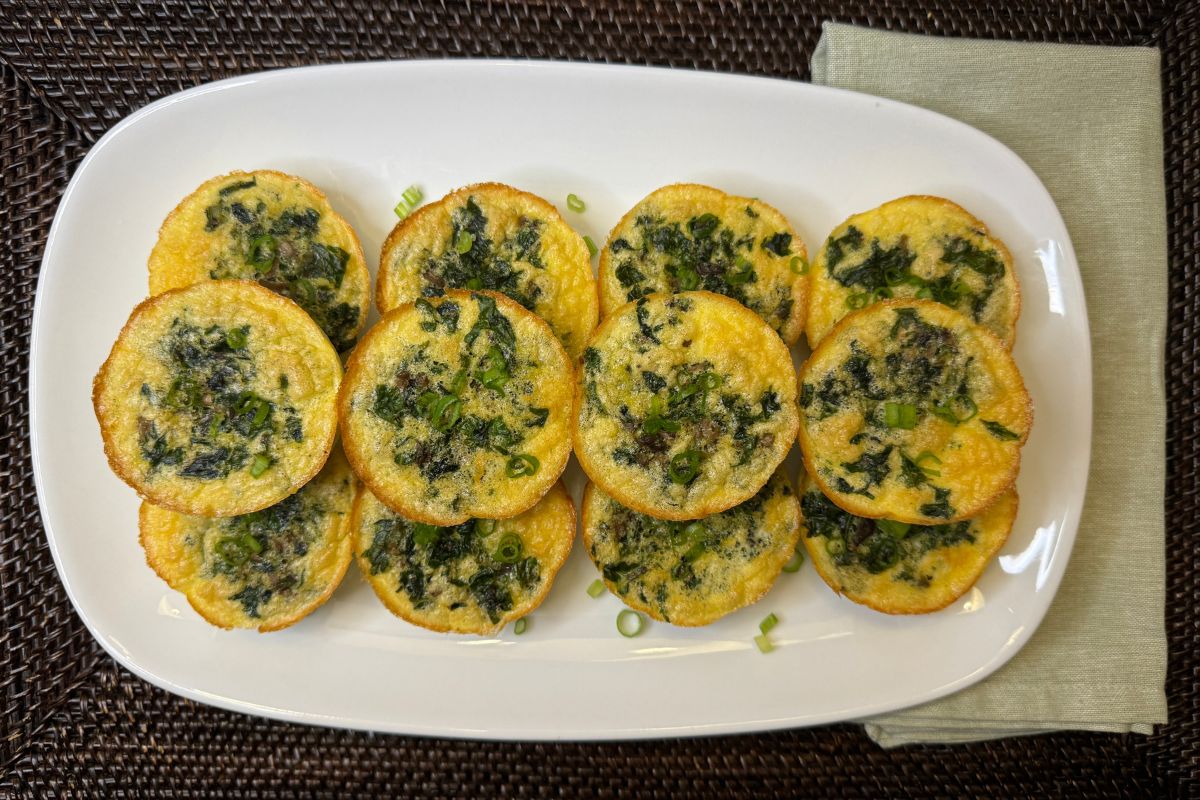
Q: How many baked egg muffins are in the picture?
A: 12